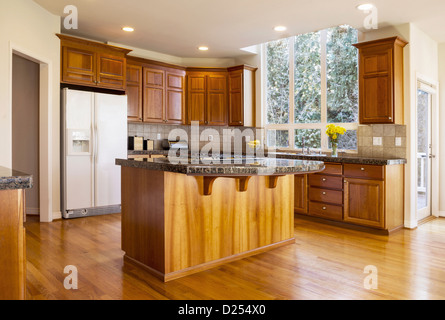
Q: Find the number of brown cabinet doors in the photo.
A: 11